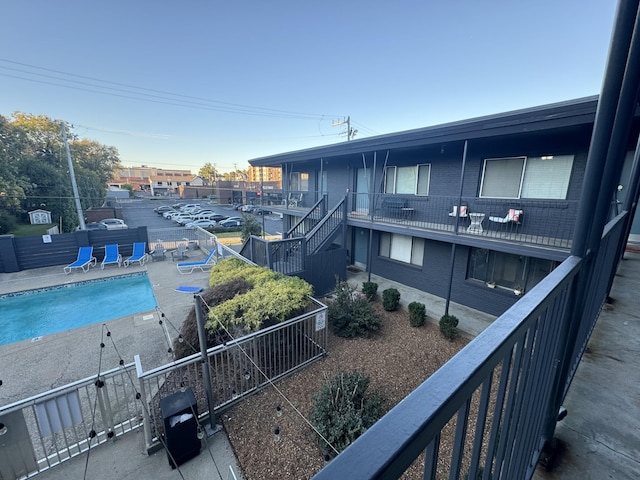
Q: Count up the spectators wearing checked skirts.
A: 0